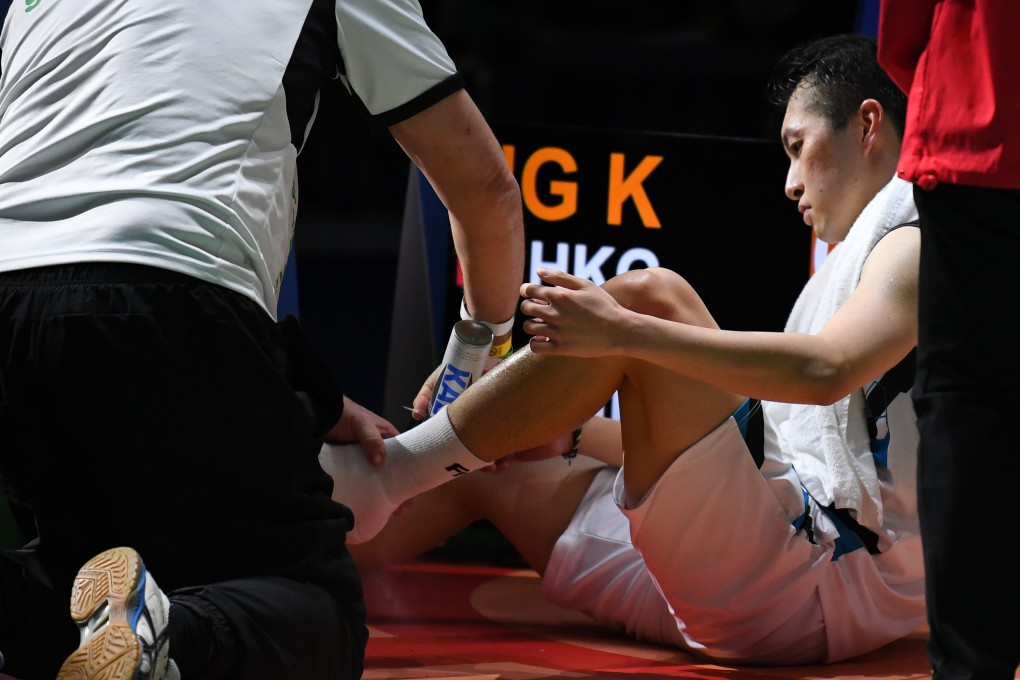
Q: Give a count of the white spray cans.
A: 1